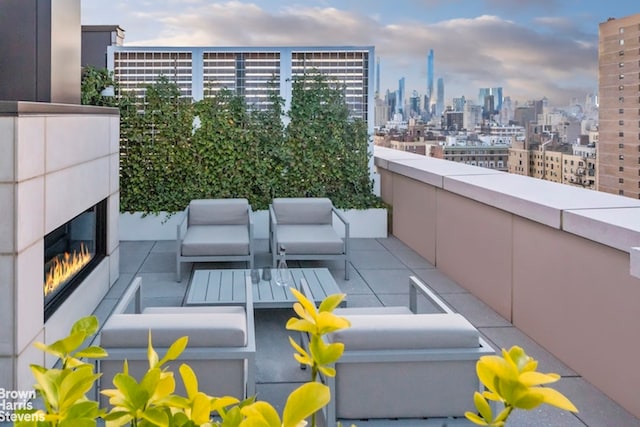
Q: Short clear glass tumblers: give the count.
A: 2